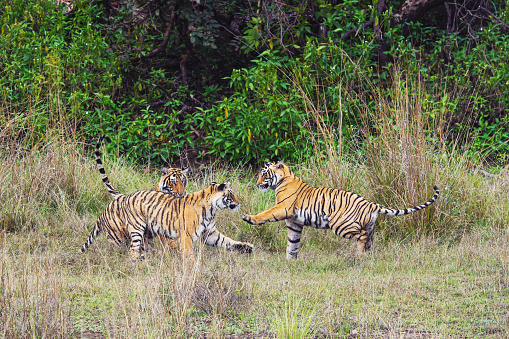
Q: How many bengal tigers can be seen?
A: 3